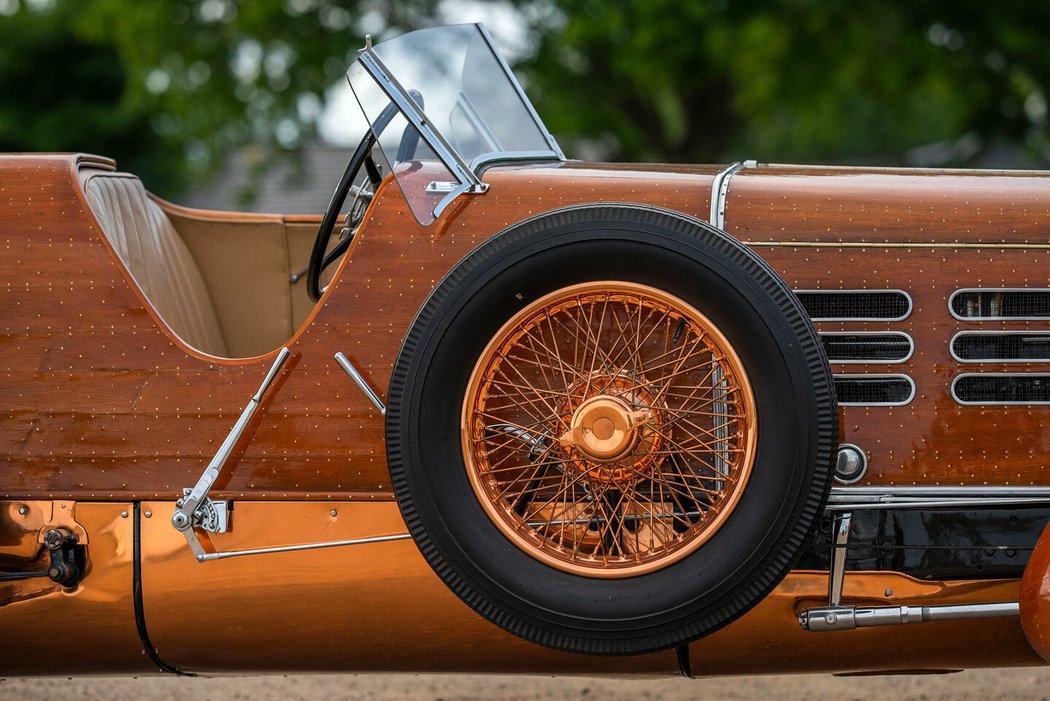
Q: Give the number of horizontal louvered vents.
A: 6